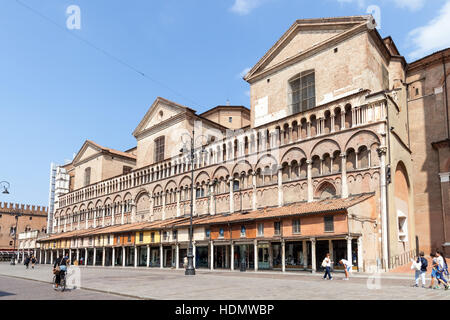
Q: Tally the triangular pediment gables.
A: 3